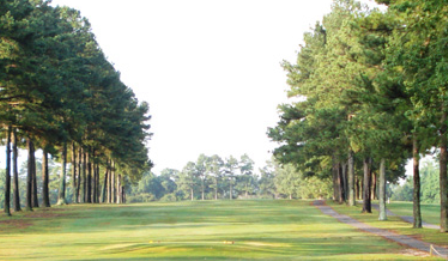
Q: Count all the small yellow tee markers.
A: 2